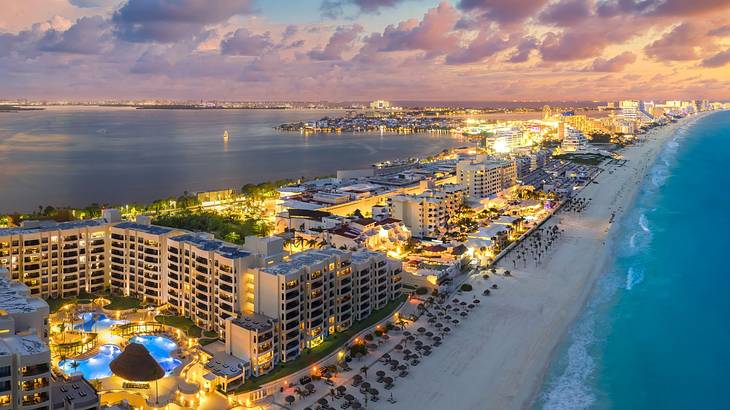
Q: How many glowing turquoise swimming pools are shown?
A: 3